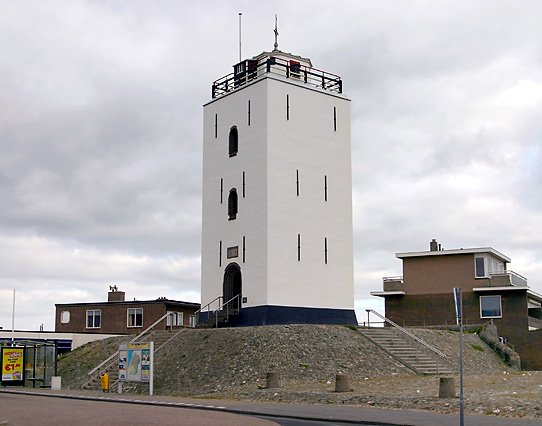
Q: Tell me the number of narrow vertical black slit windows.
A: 12